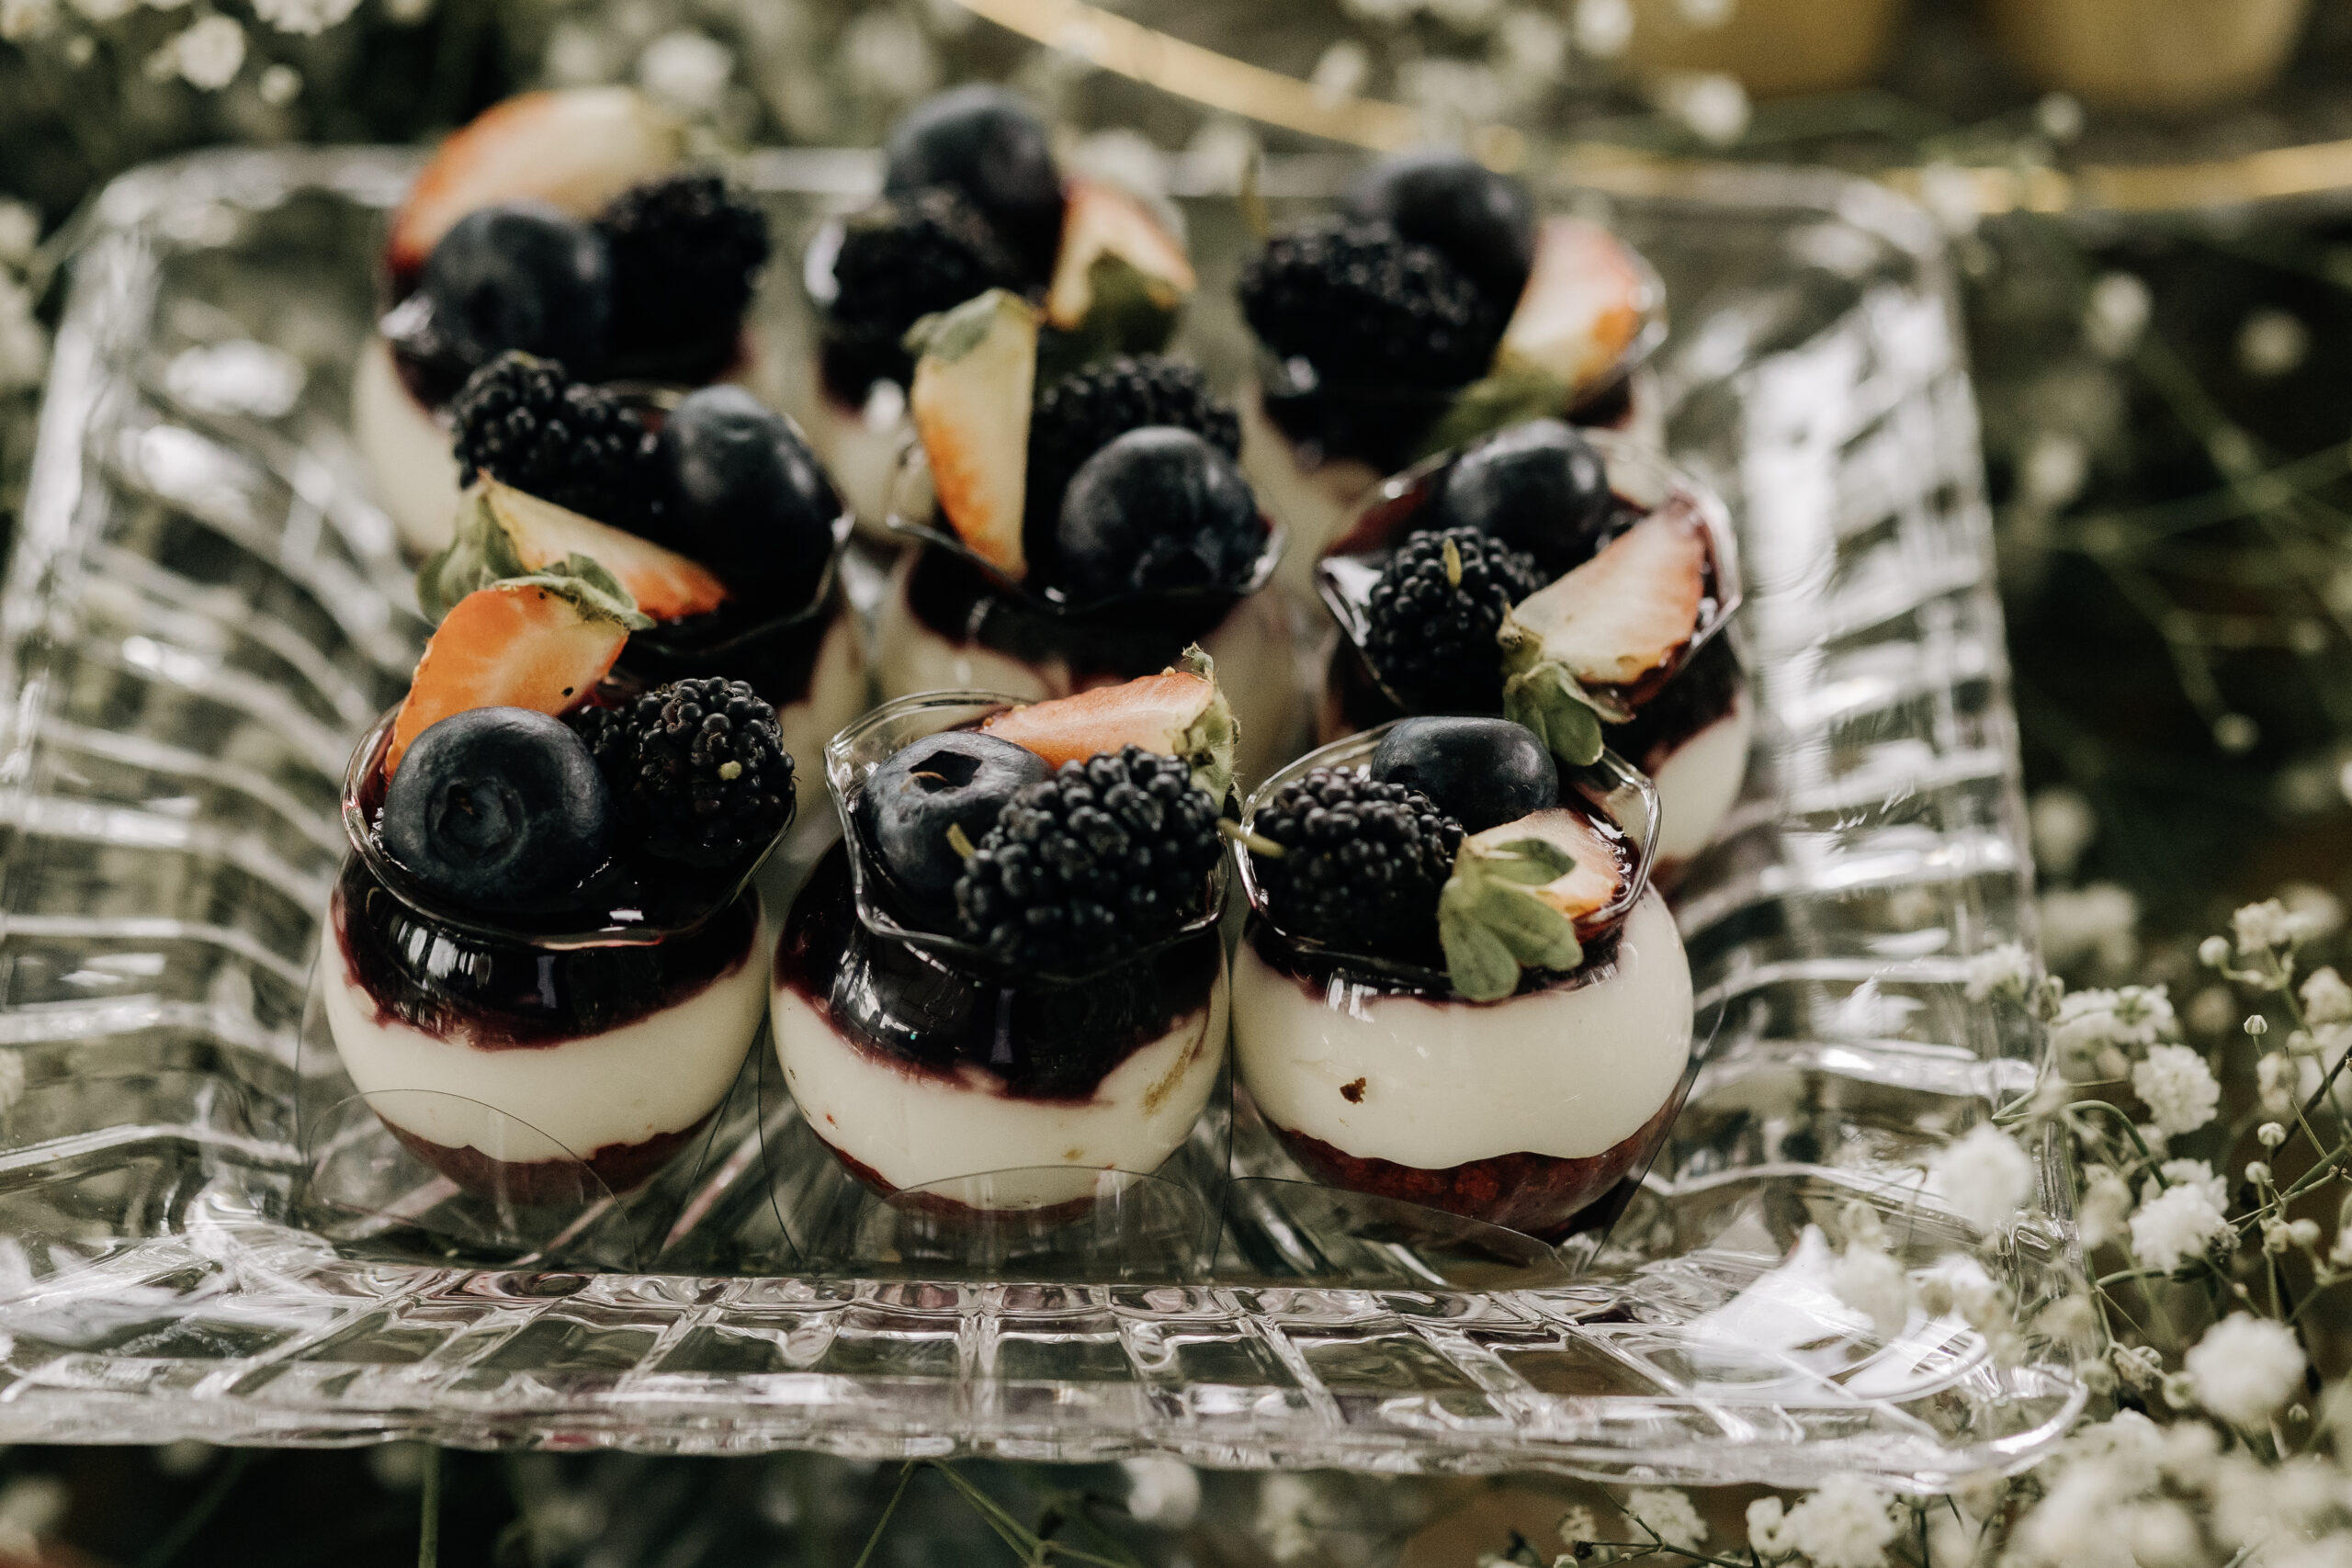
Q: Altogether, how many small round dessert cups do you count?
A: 9